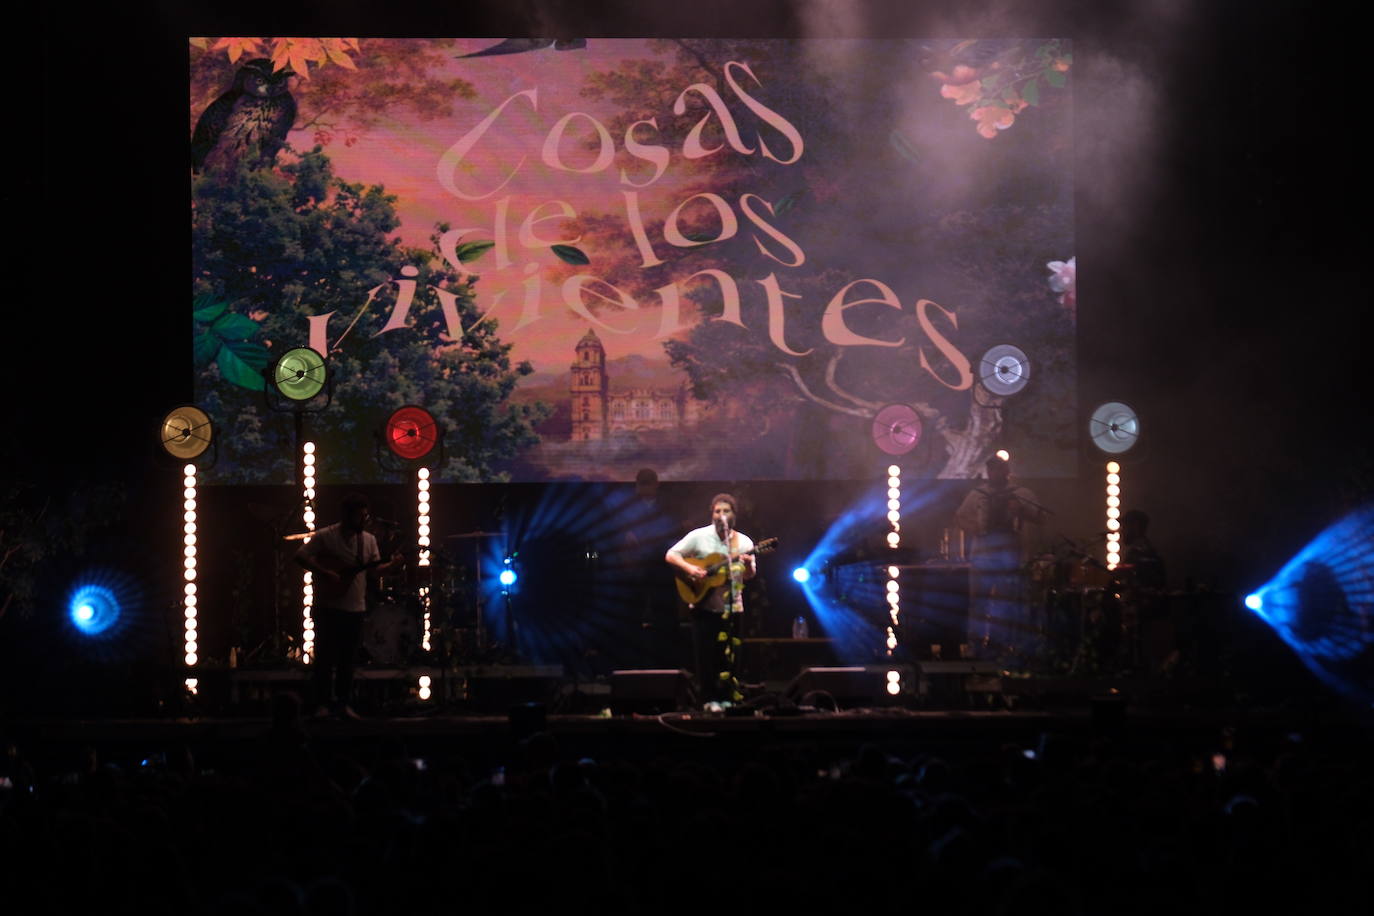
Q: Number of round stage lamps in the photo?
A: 6